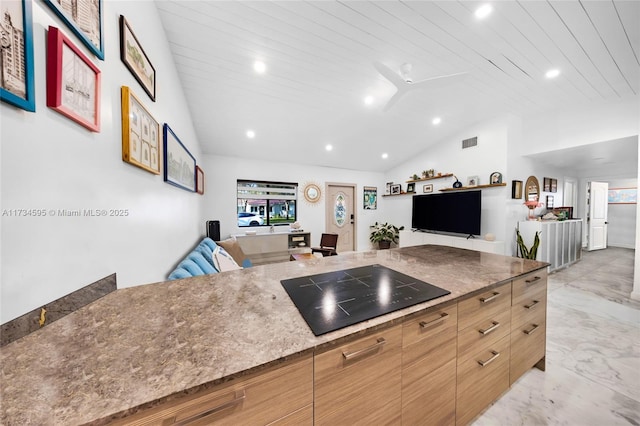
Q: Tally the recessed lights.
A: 8